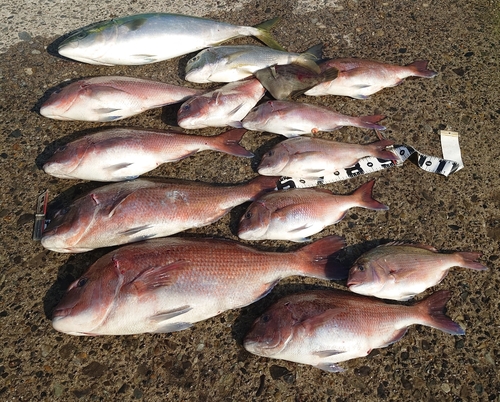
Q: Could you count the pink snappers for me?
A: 11